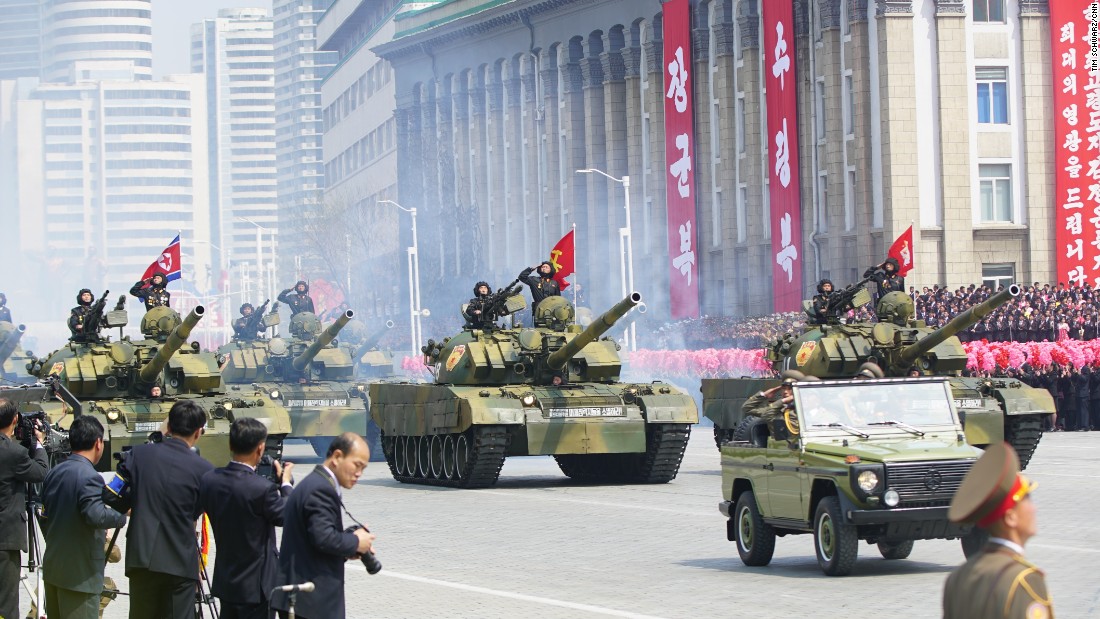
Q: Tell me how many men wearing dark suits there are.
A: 5